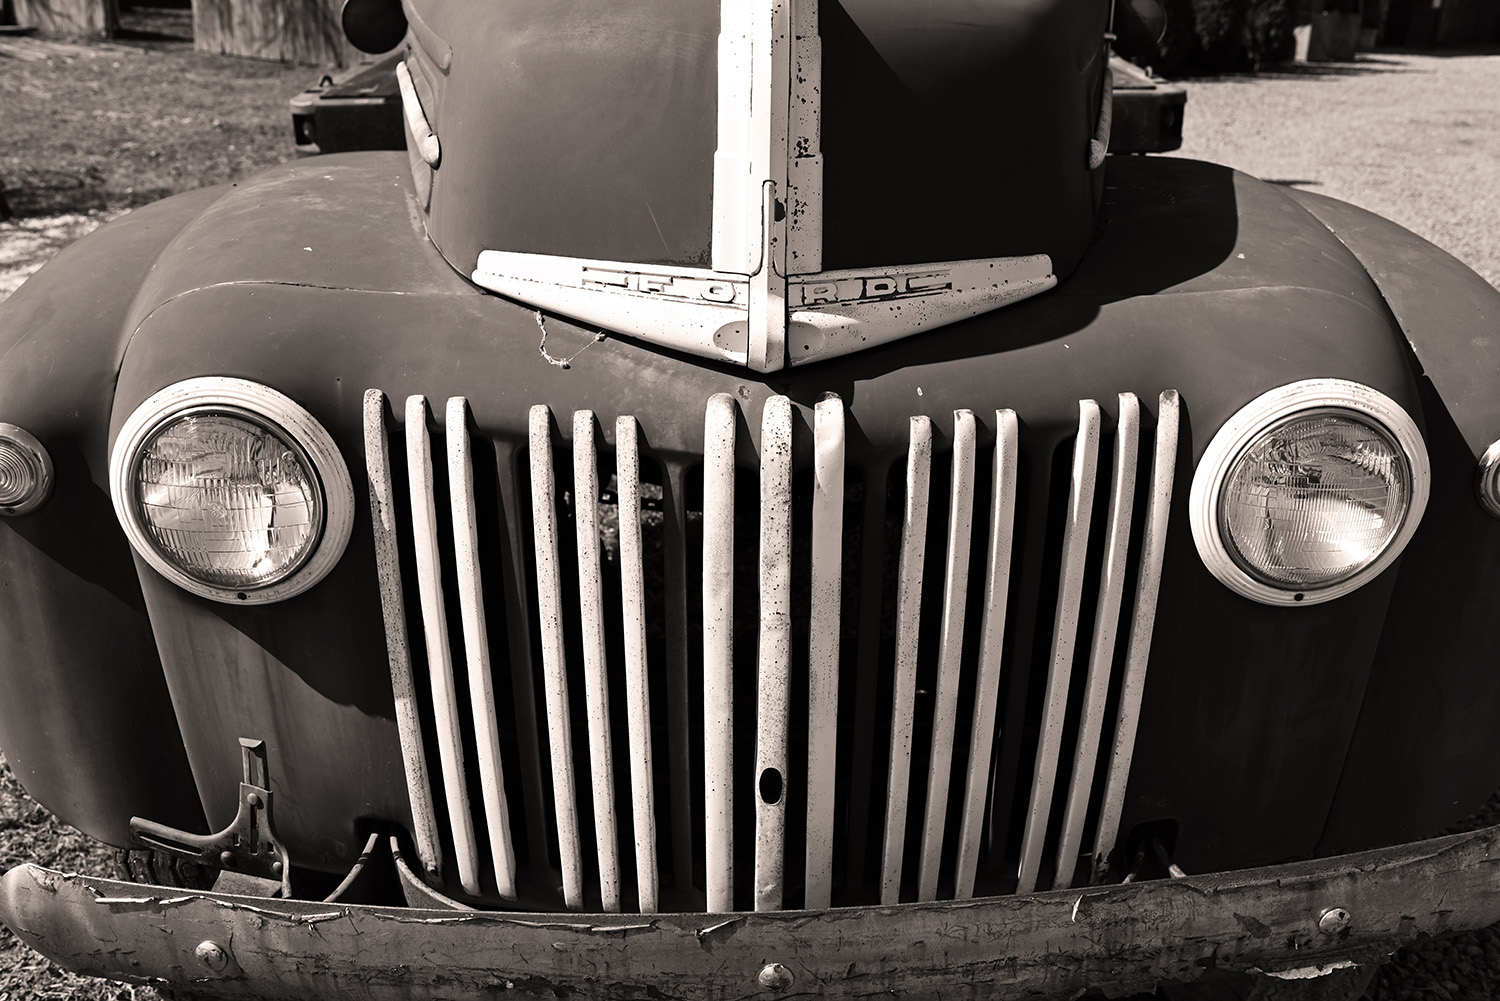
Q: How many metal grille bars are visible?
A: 15